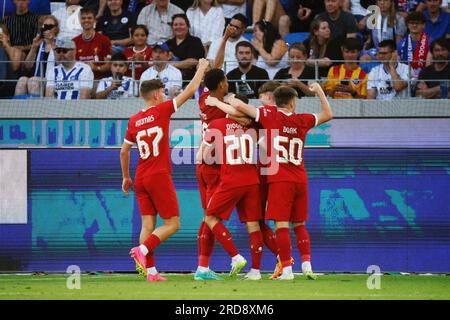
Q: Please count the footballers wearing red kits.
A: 5